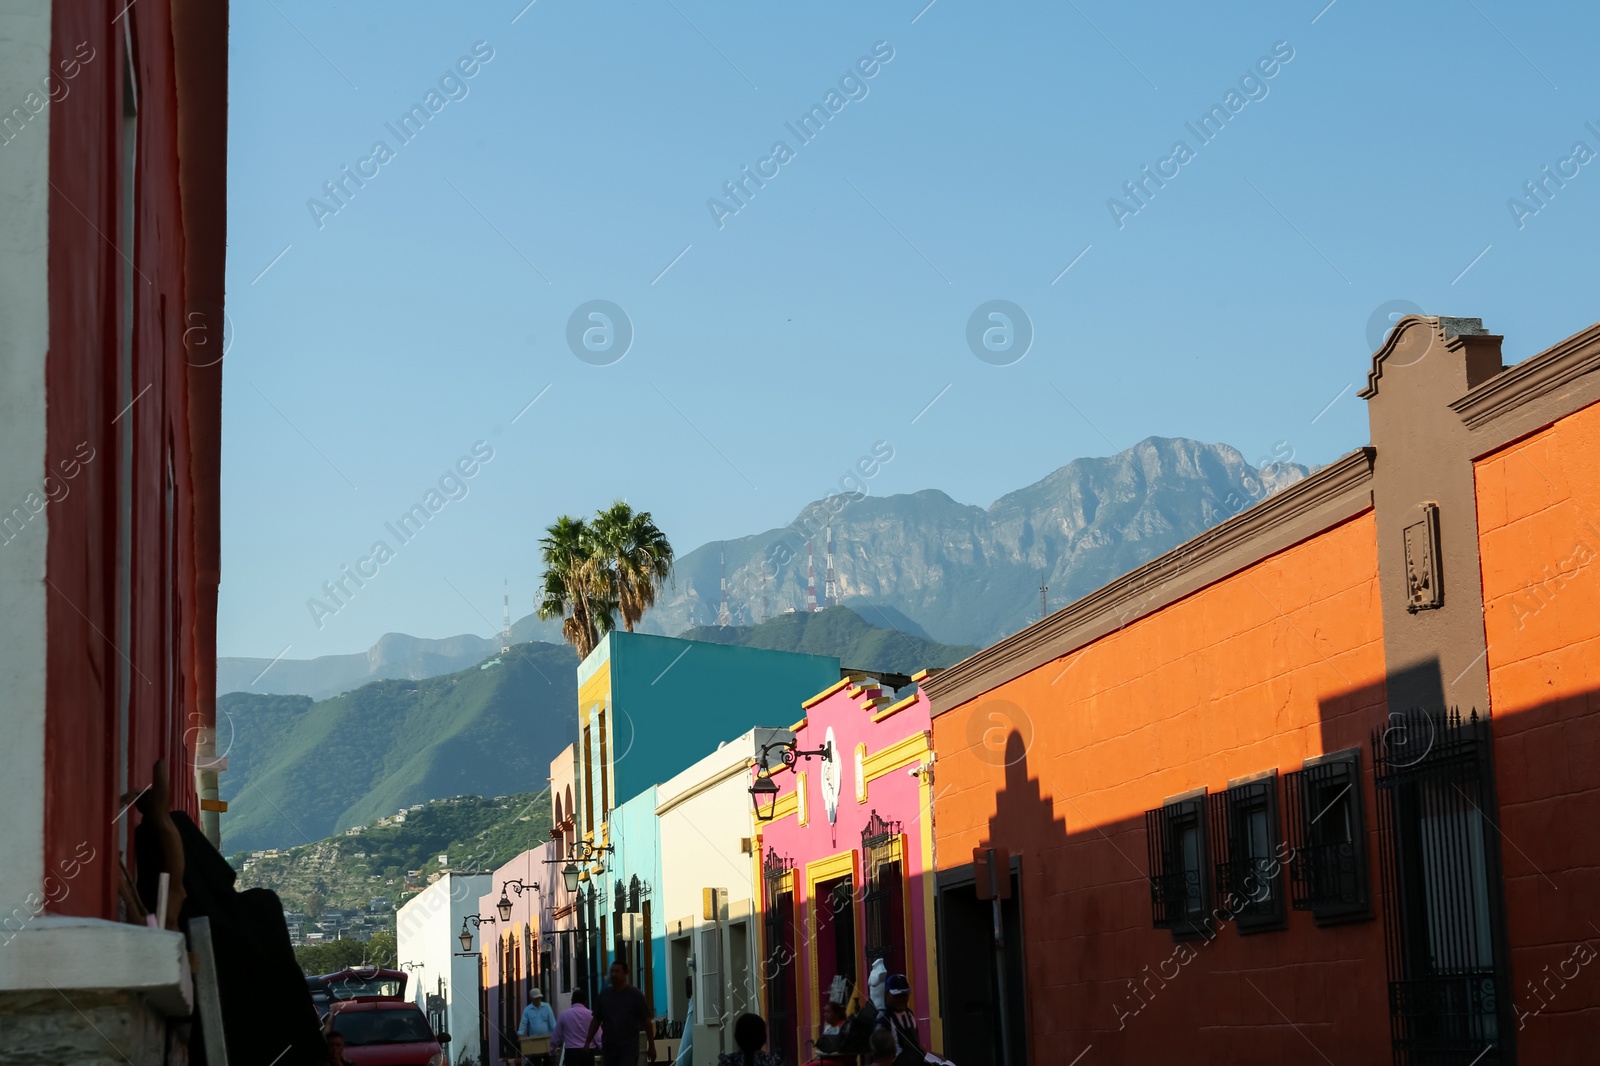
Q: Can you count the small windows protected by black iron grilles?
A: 3